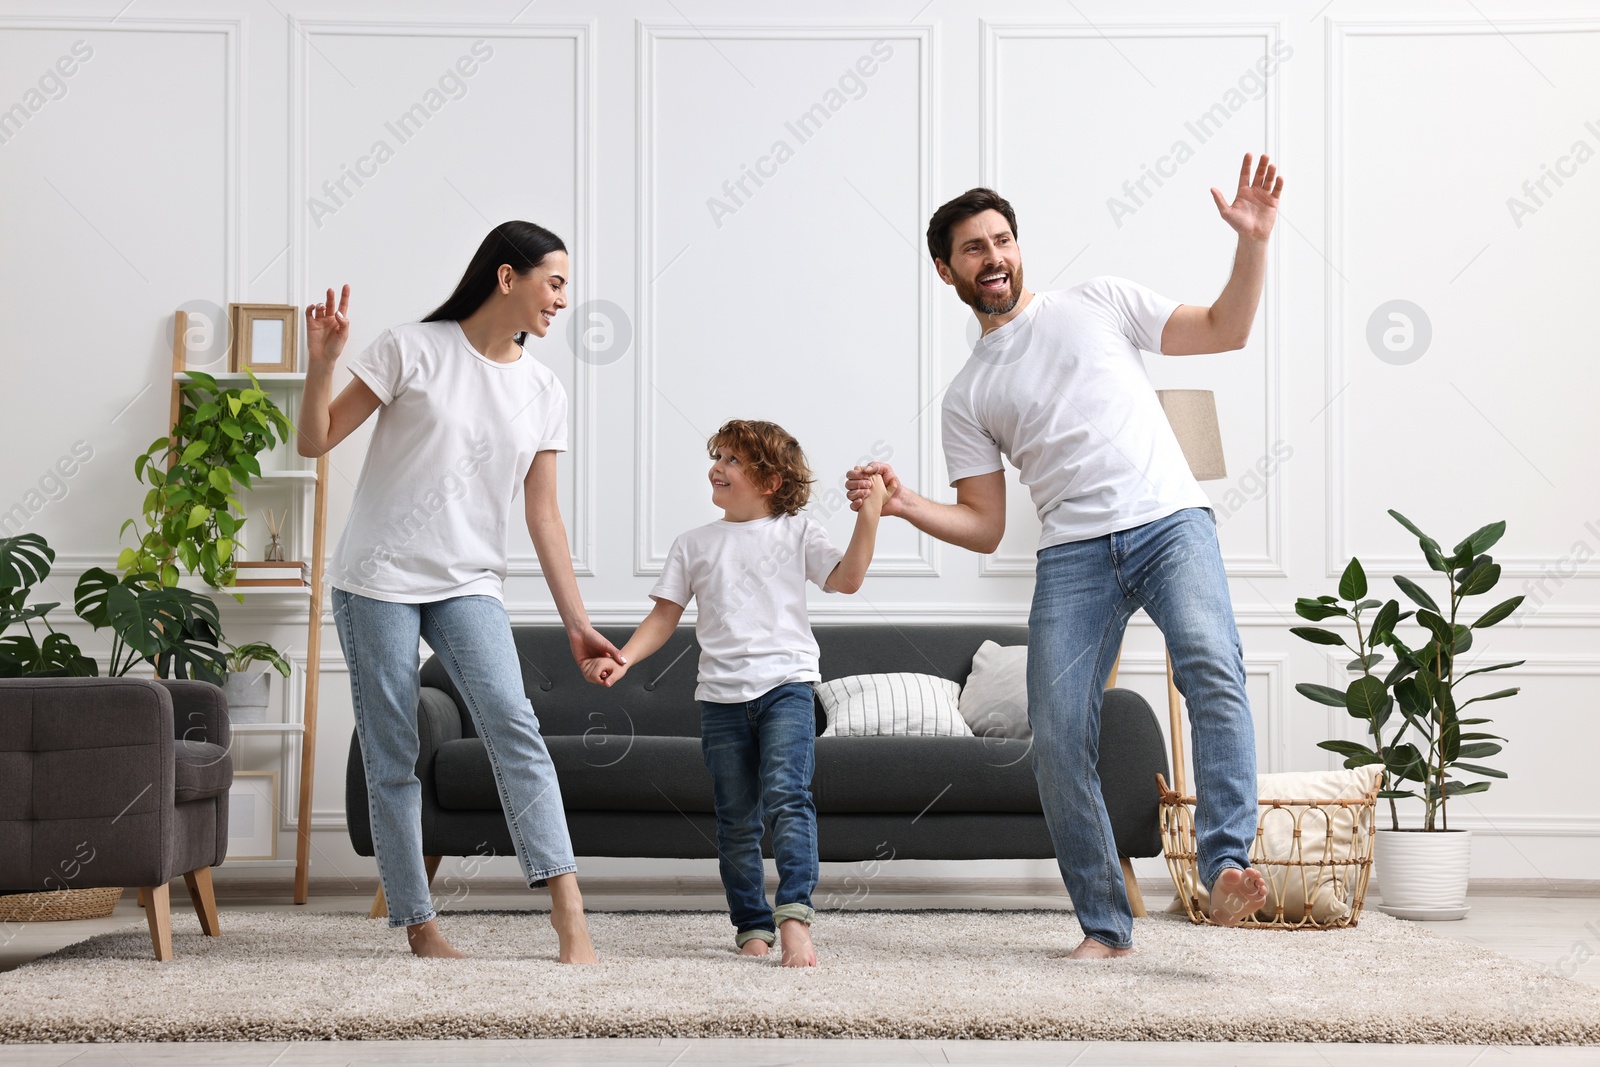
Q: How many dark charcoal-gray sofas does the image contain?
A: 1